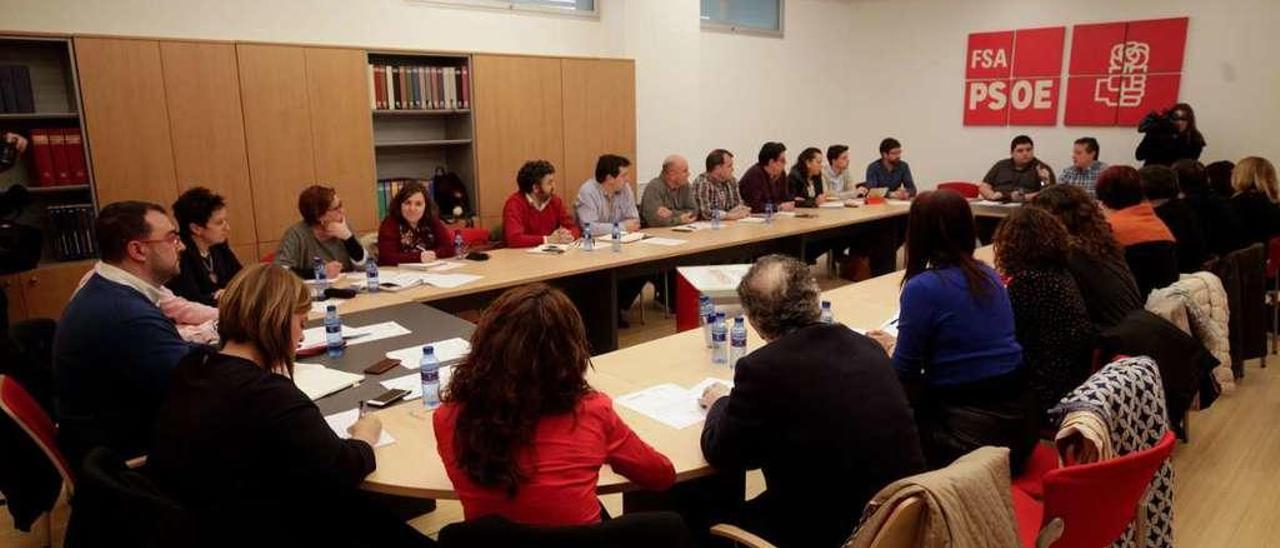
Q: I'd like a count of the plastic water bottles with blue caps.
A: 13